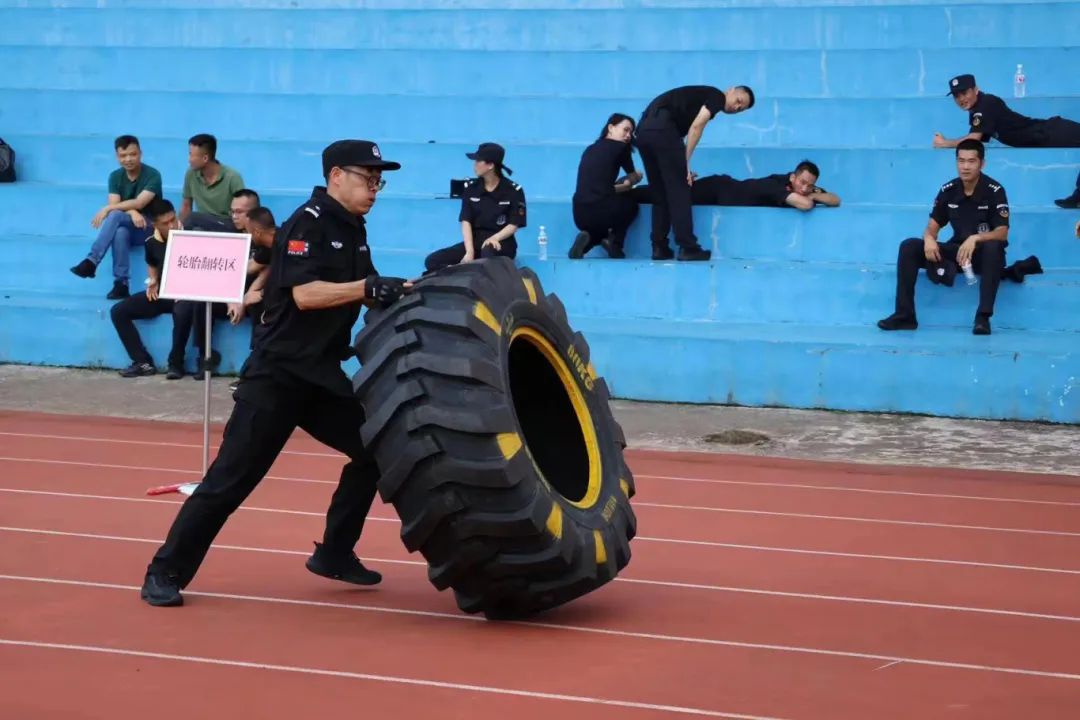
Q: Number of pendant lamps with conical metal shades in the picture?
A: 0